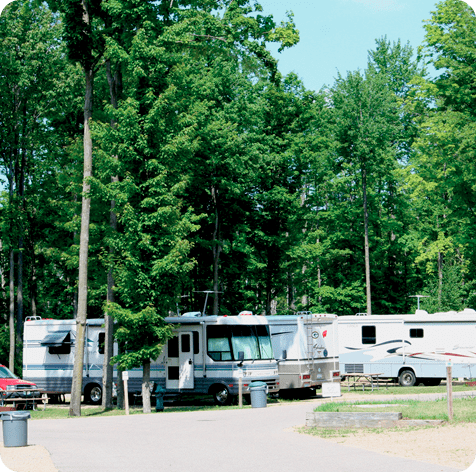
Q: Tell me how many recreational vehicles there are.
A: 3